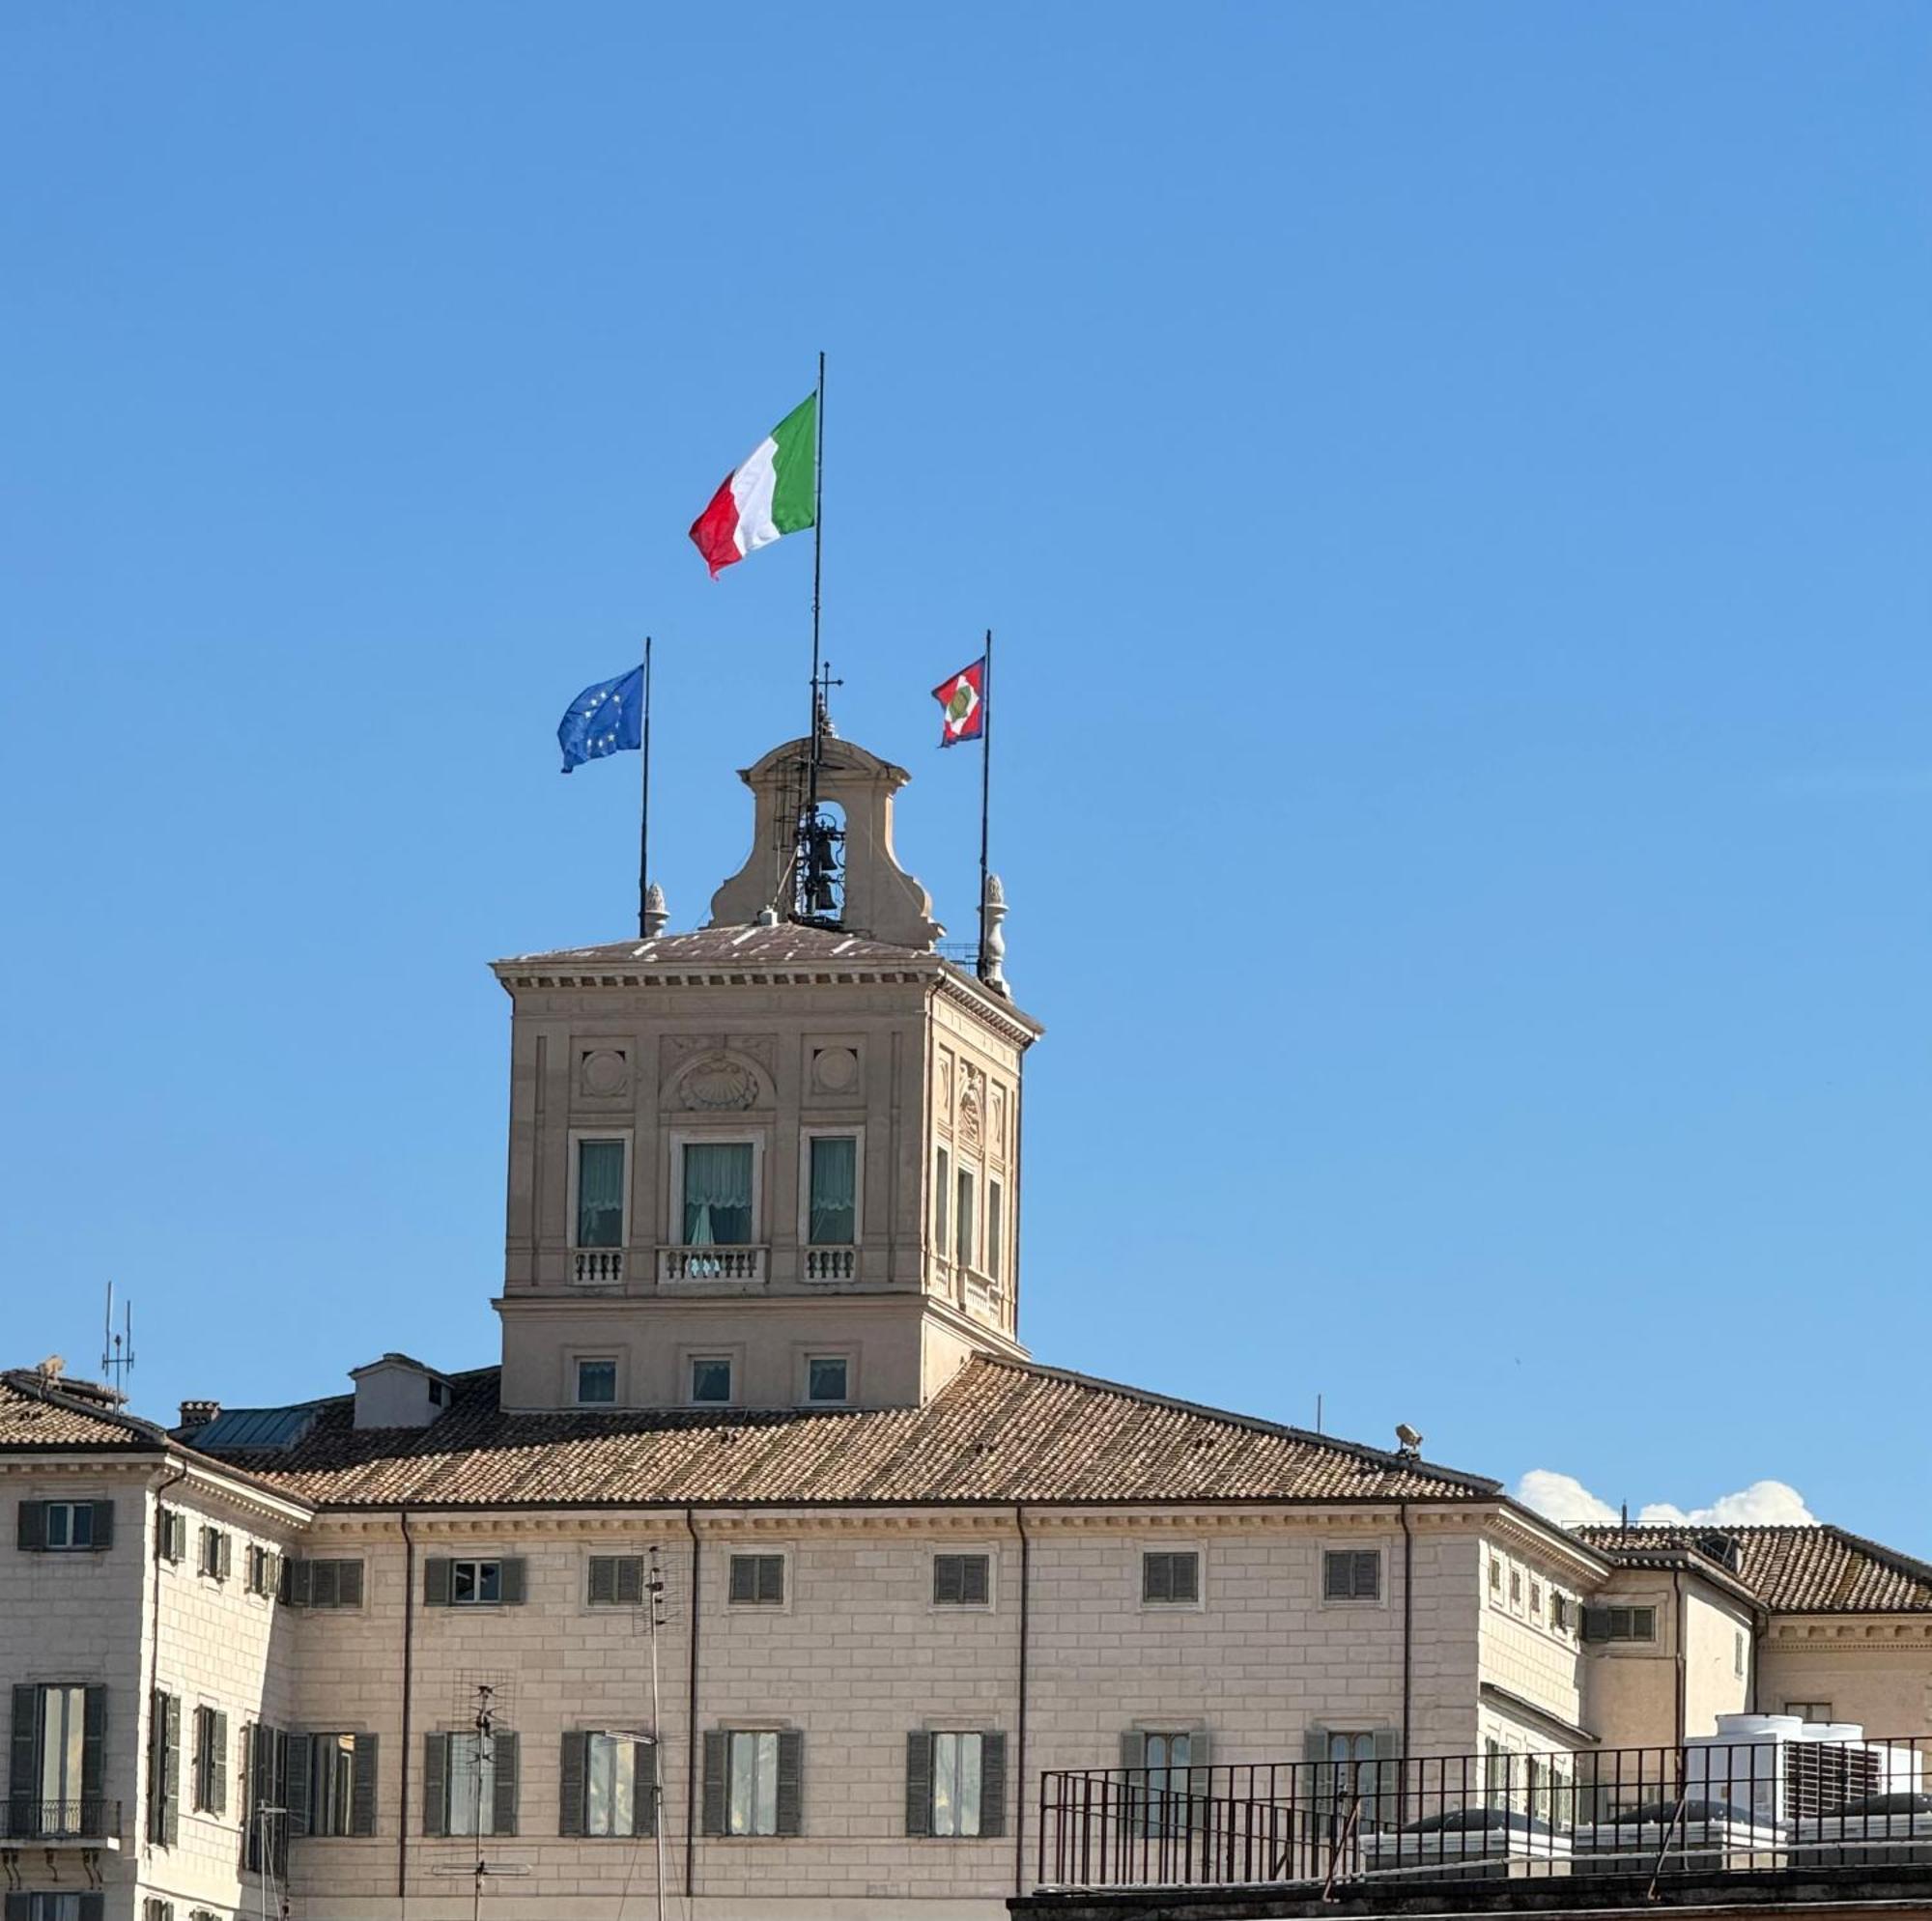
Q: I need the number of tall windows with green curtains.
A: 3